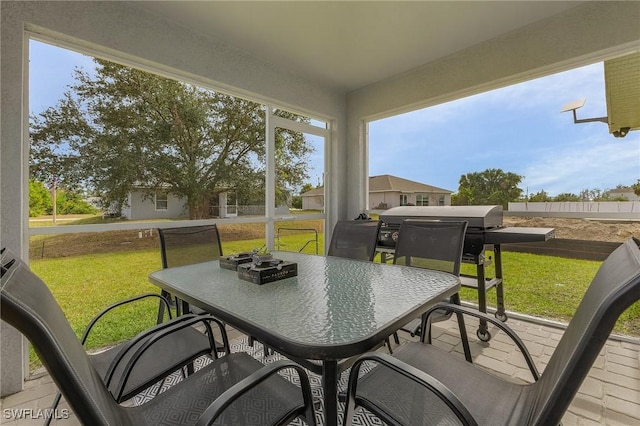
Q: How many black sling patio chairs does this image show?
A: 6